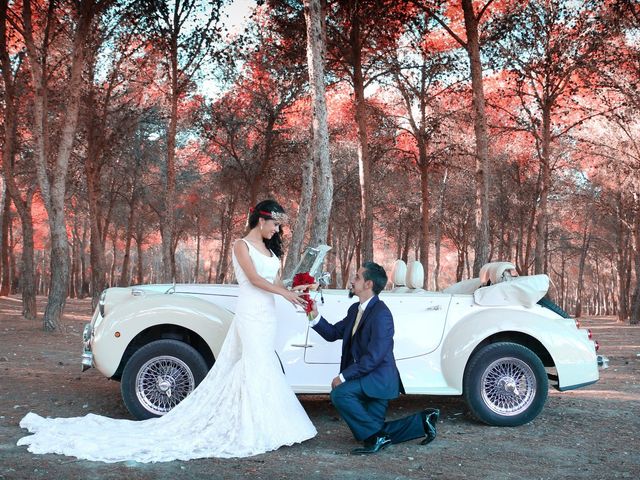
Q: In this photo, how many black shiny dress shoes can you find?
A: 2